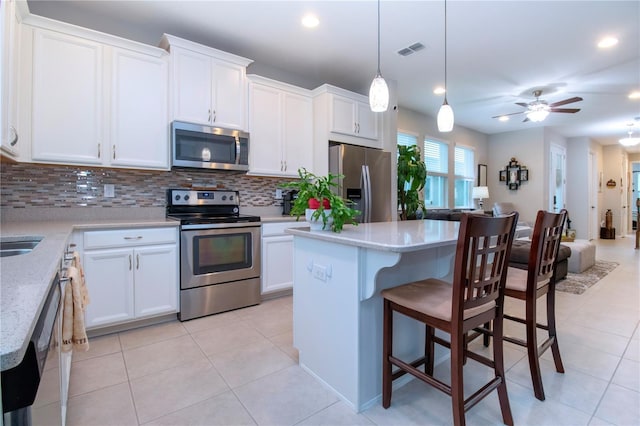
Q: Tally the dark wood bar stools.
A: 2